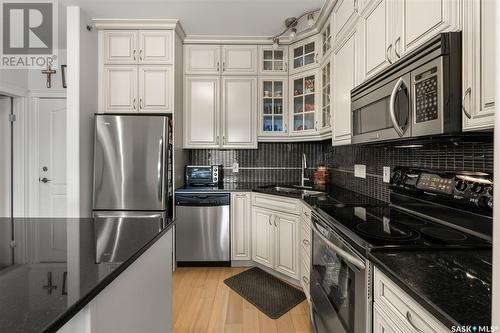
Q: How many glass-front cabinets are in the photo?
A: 6